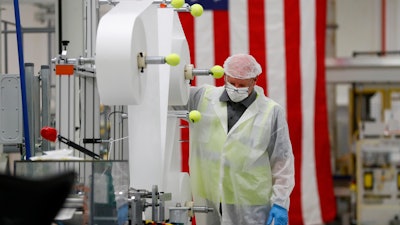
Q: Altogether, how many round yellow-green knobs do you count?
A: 5